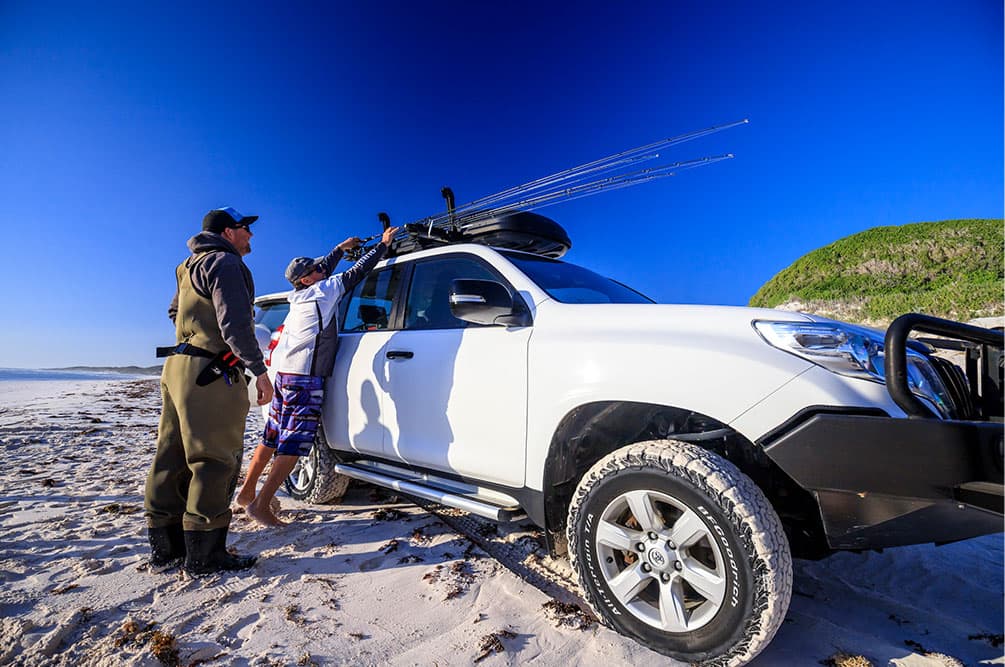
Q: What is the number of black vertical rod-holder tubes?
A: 2